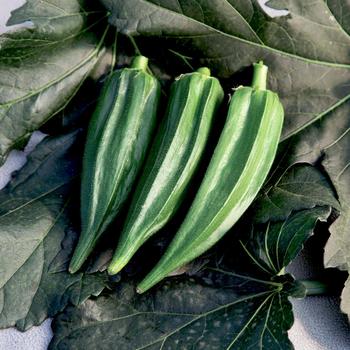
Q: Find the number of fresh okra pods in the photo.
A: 3